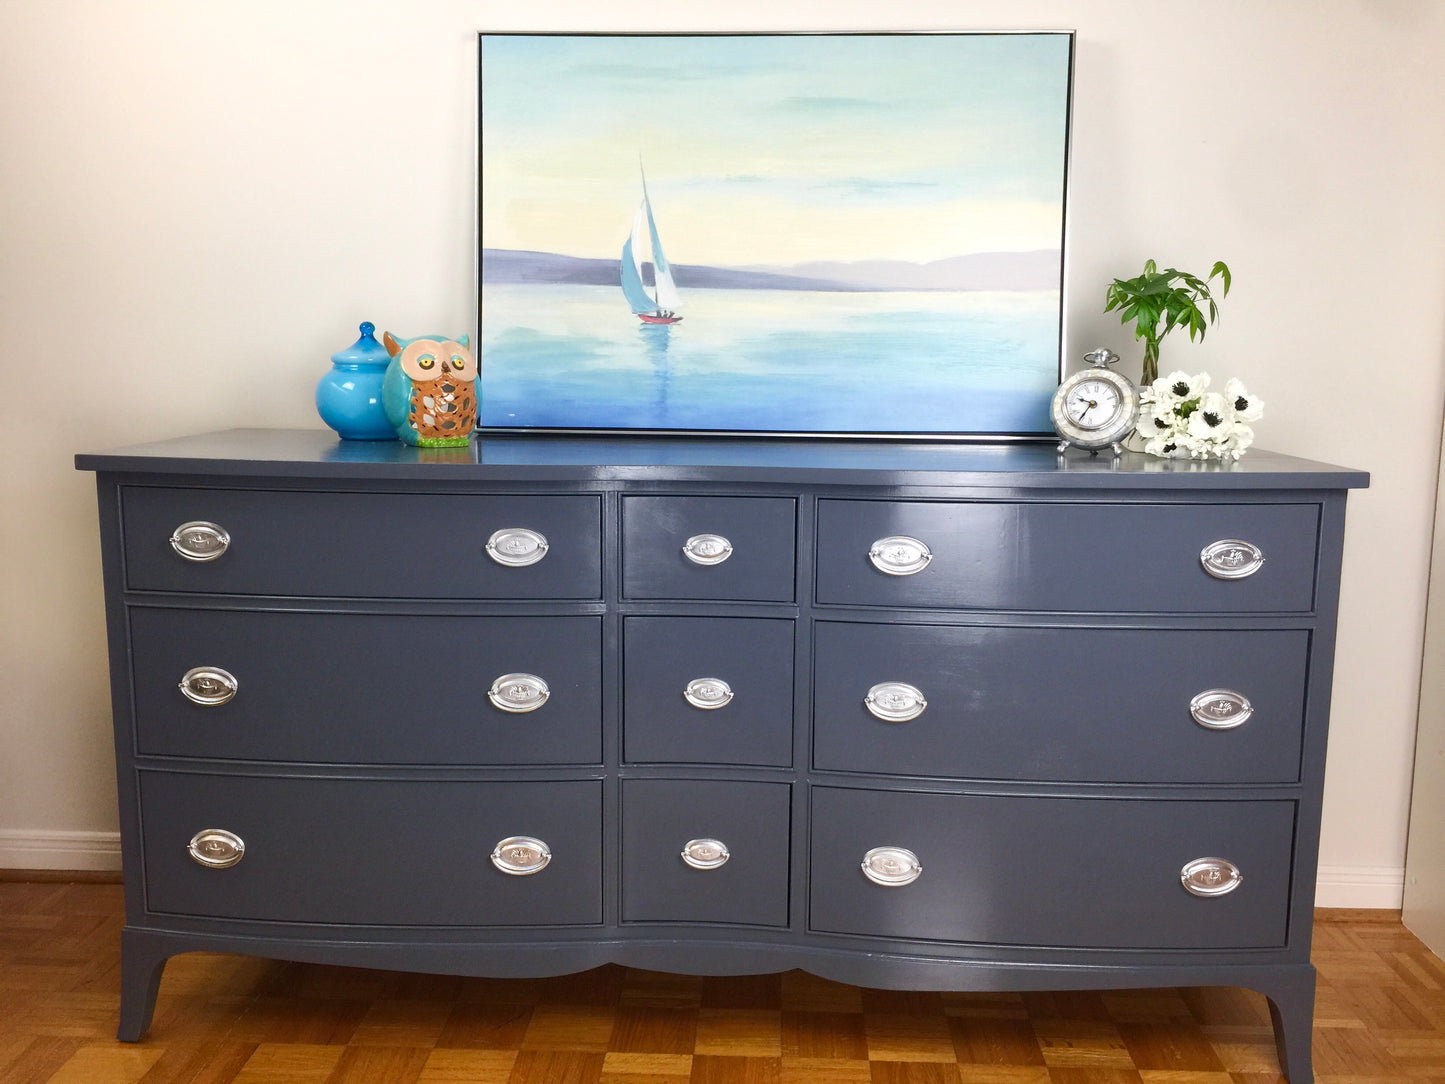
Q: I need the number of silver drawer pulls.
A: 15